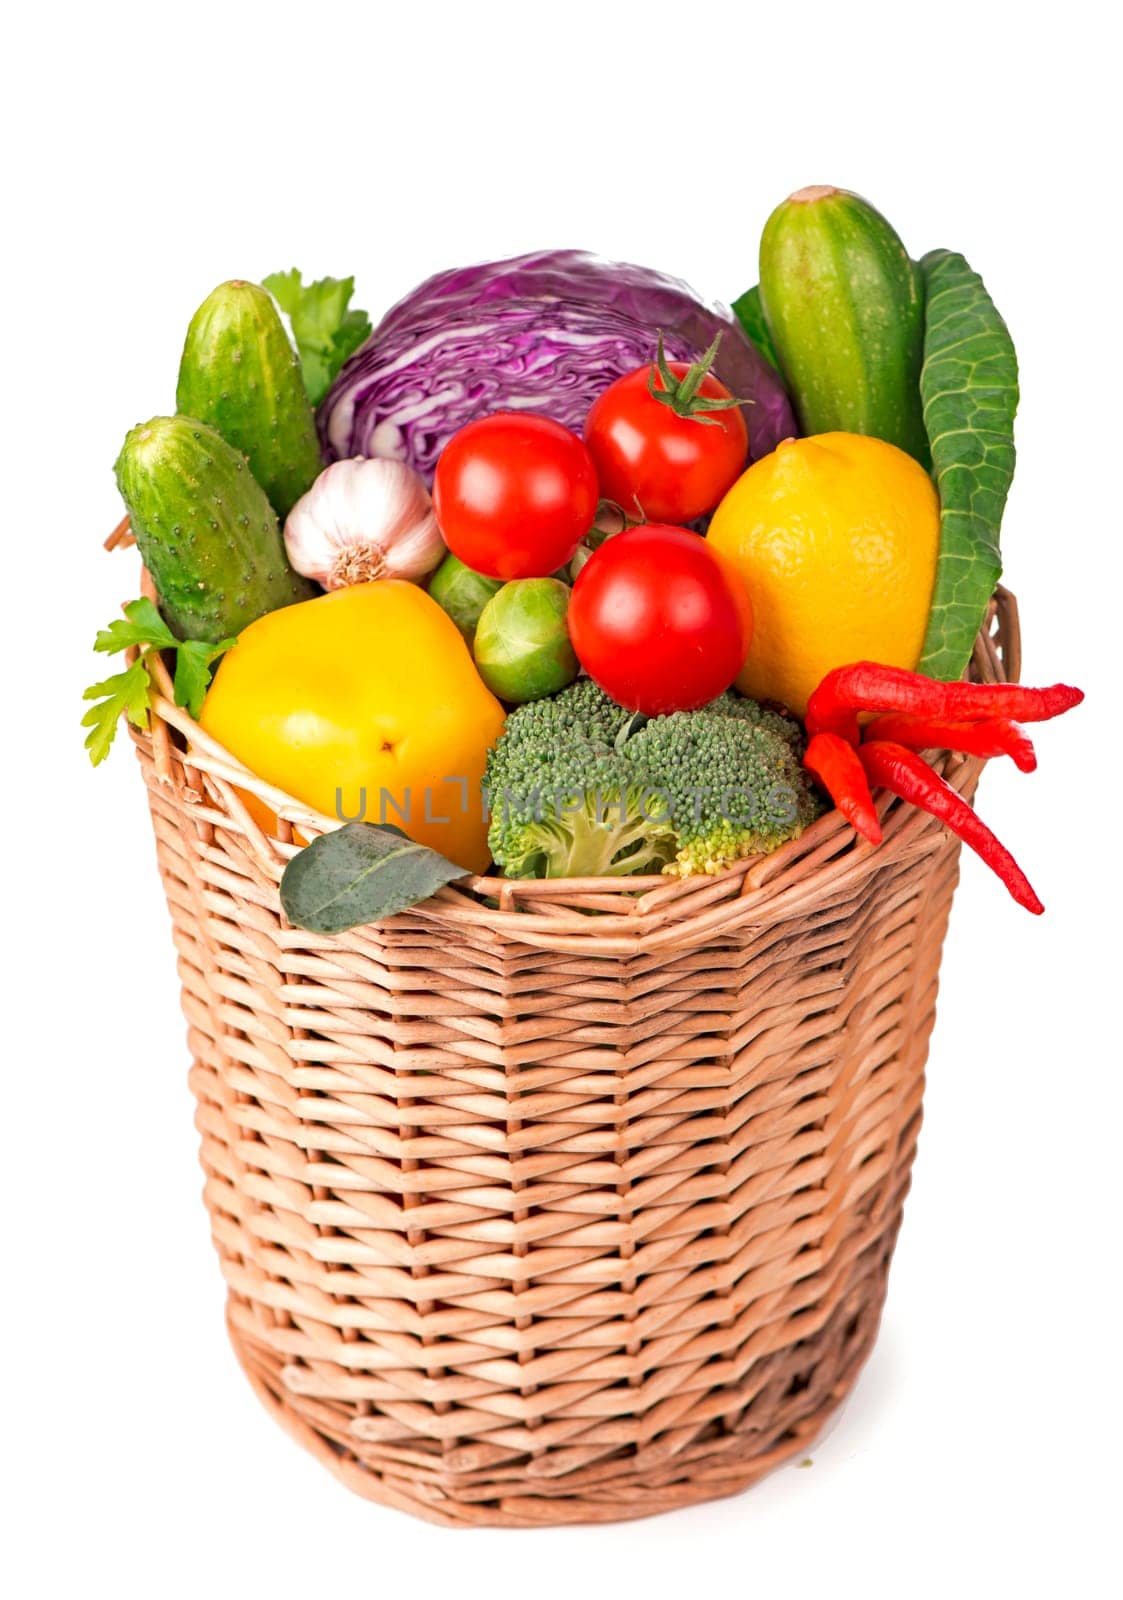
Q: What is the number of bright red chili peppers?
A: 4